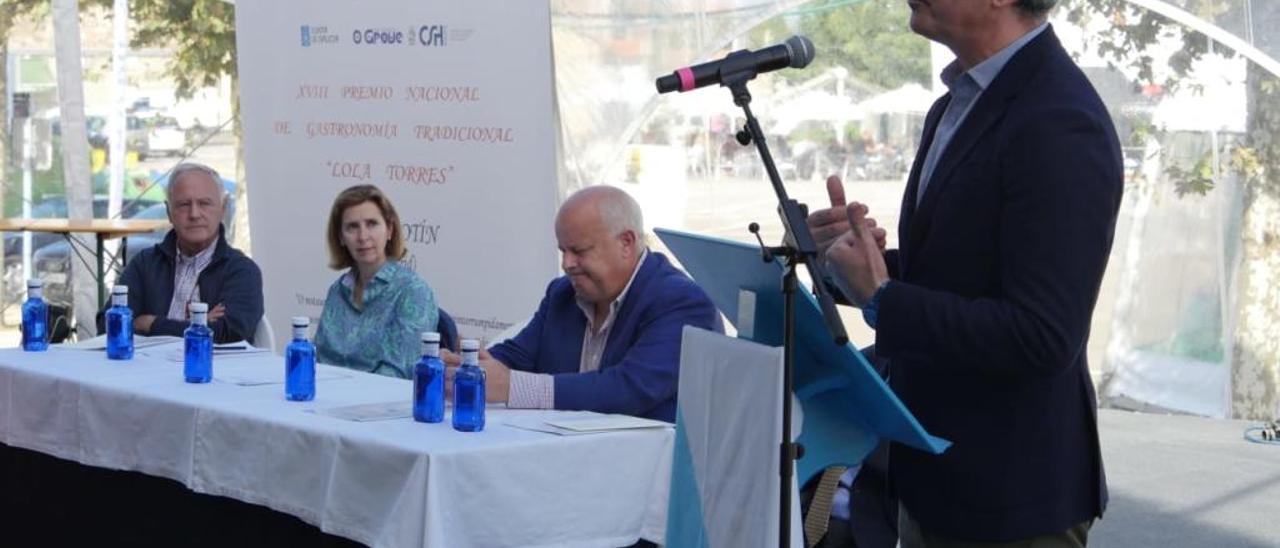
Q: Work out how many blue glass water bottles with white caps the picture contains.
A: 6